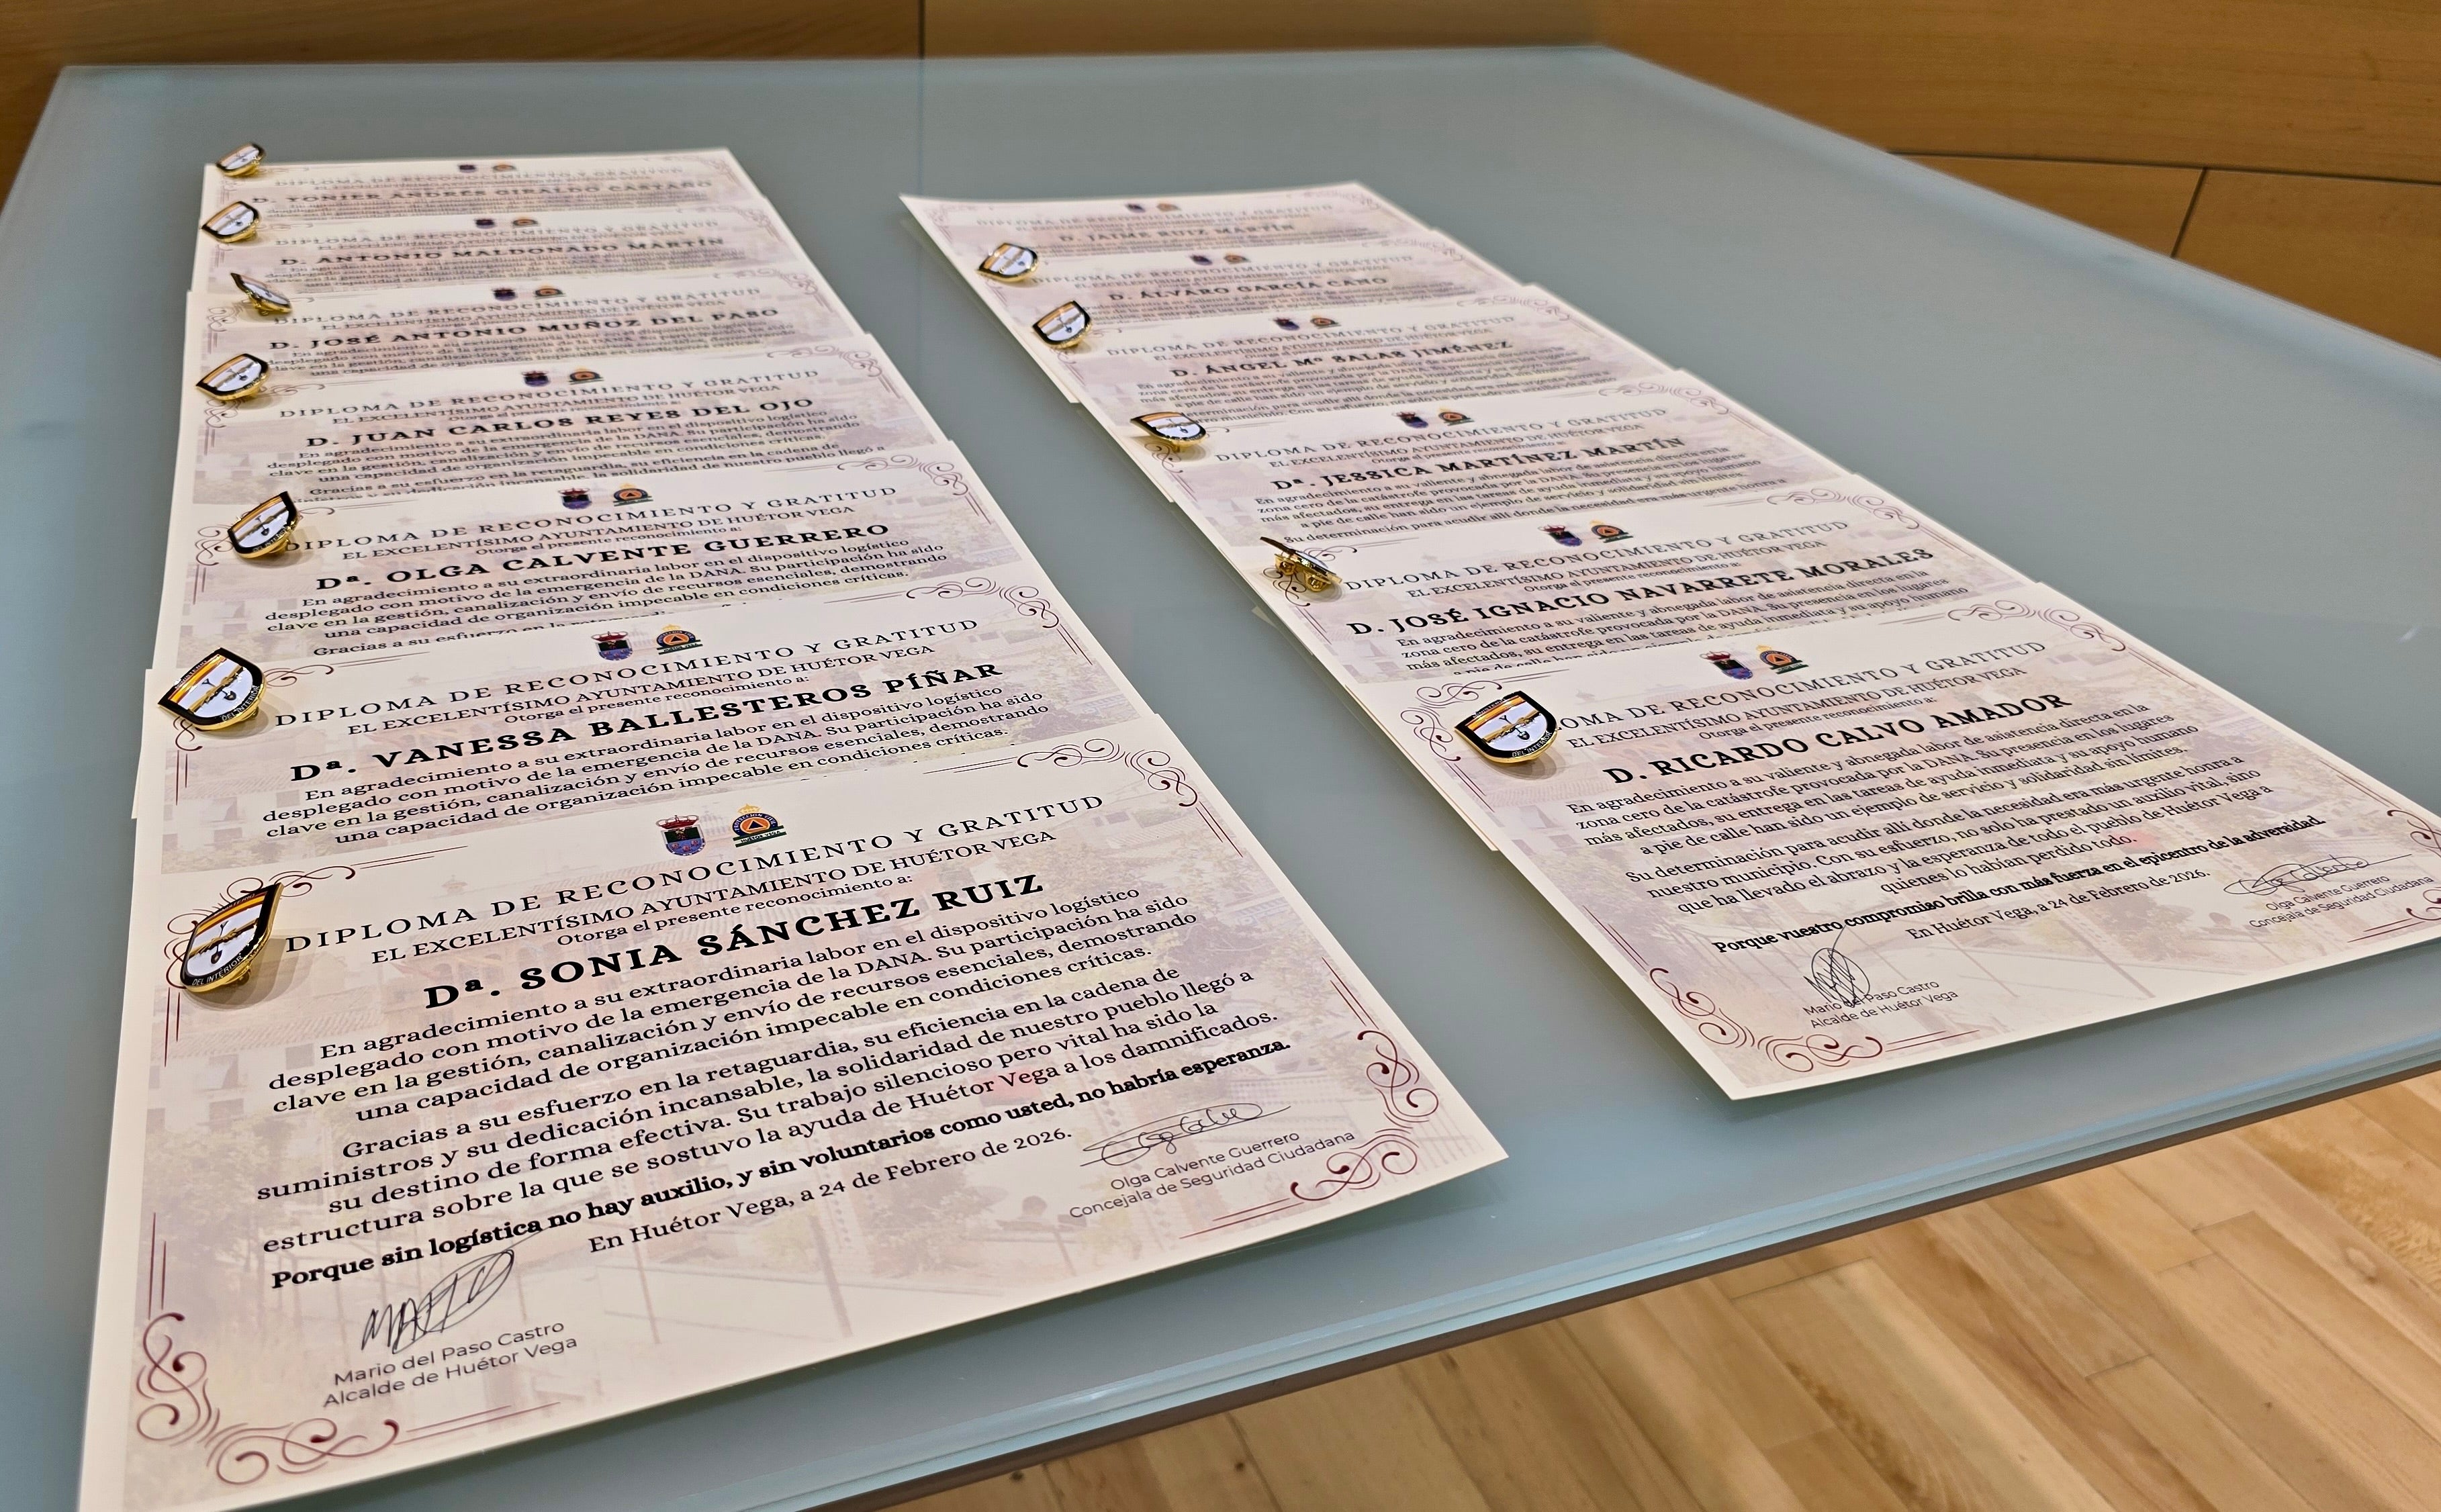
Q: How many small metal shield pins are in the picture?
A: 12